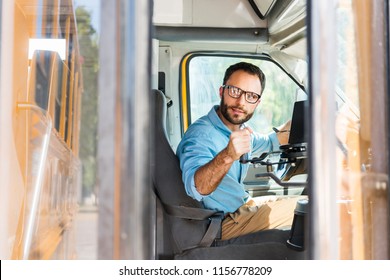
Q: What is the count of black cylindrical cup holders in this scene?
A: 1